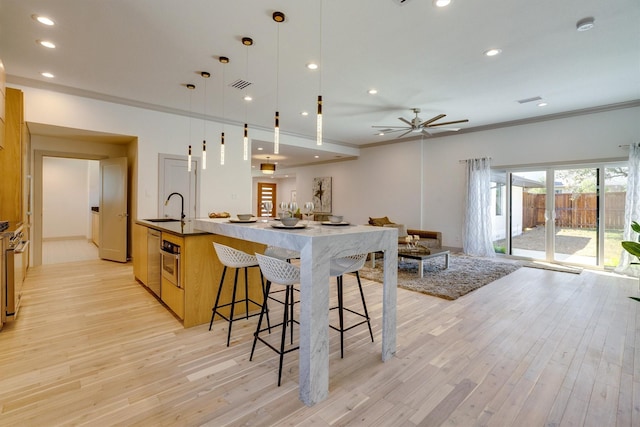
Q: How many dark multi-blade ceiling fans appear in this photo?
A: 1